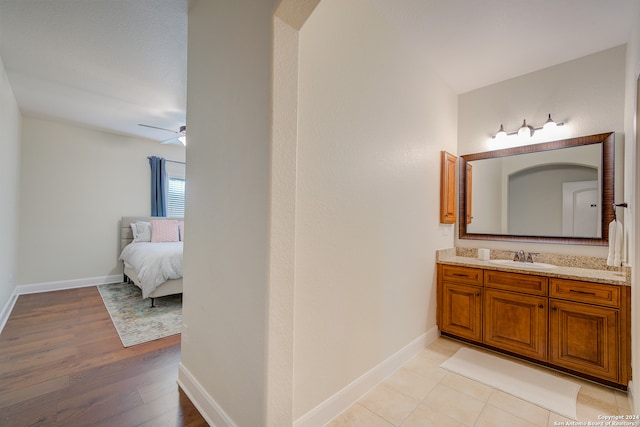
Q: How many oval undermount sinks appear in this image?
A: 1